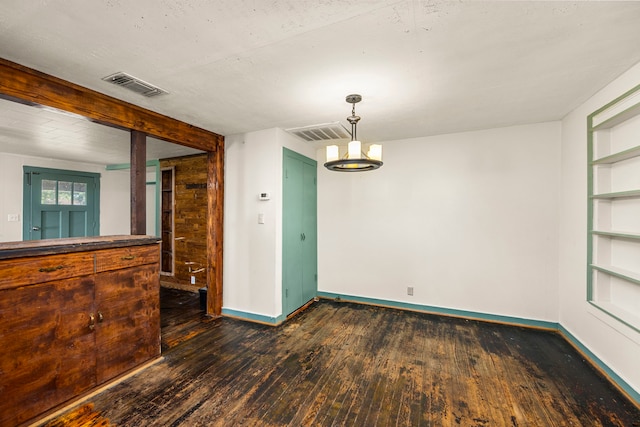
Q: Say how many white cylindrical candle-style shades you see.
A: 3